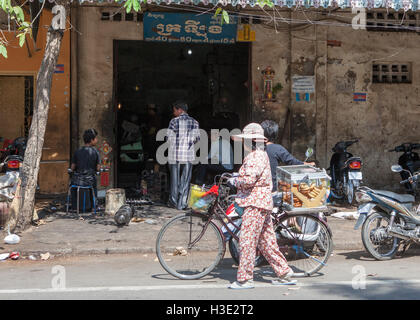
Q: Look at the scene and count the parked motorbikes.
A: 4